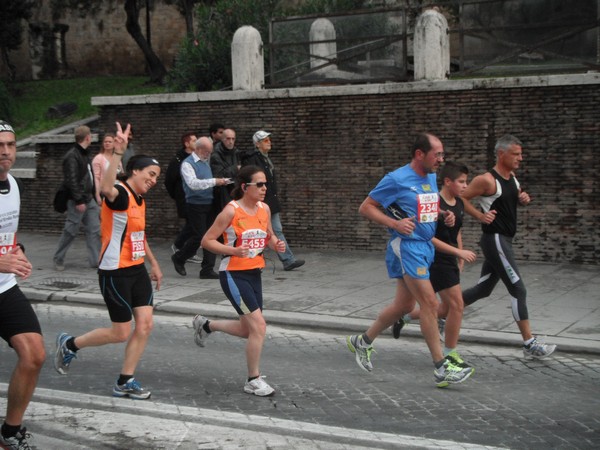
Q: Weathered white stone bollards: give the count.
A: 3